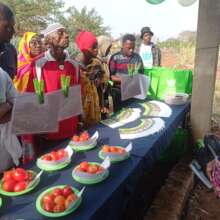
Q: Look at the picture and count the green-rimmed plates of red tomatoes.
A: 6